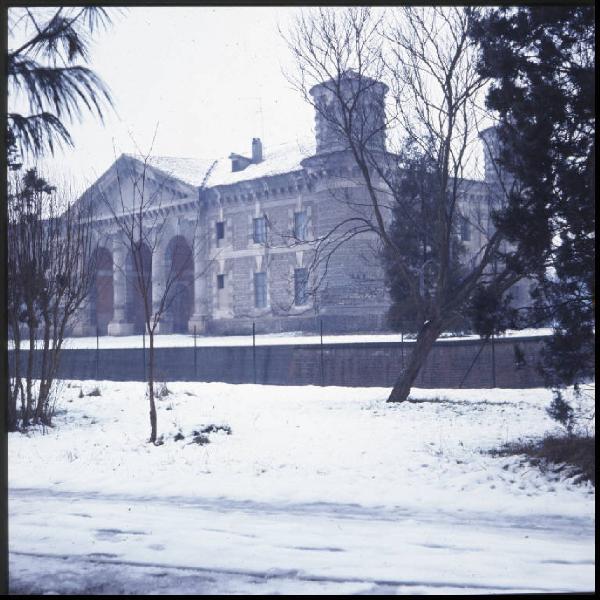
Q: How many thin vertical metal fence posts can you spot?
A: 7